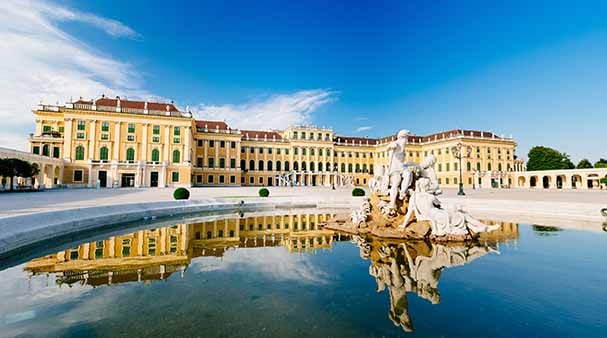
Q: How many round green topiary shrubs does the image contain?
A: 3